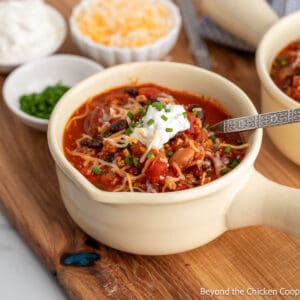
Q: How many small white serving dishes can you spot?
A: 3